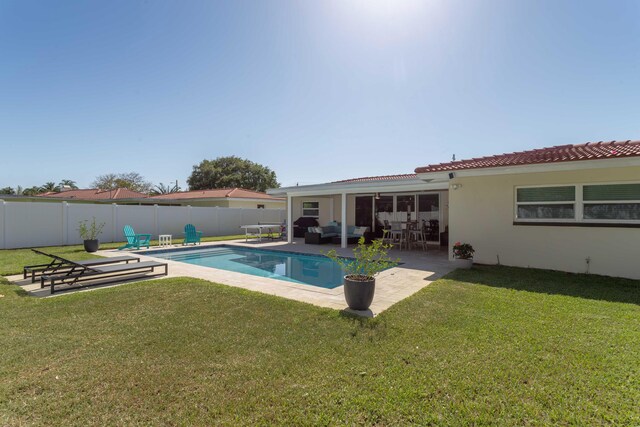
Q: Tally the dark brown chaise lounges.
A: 2